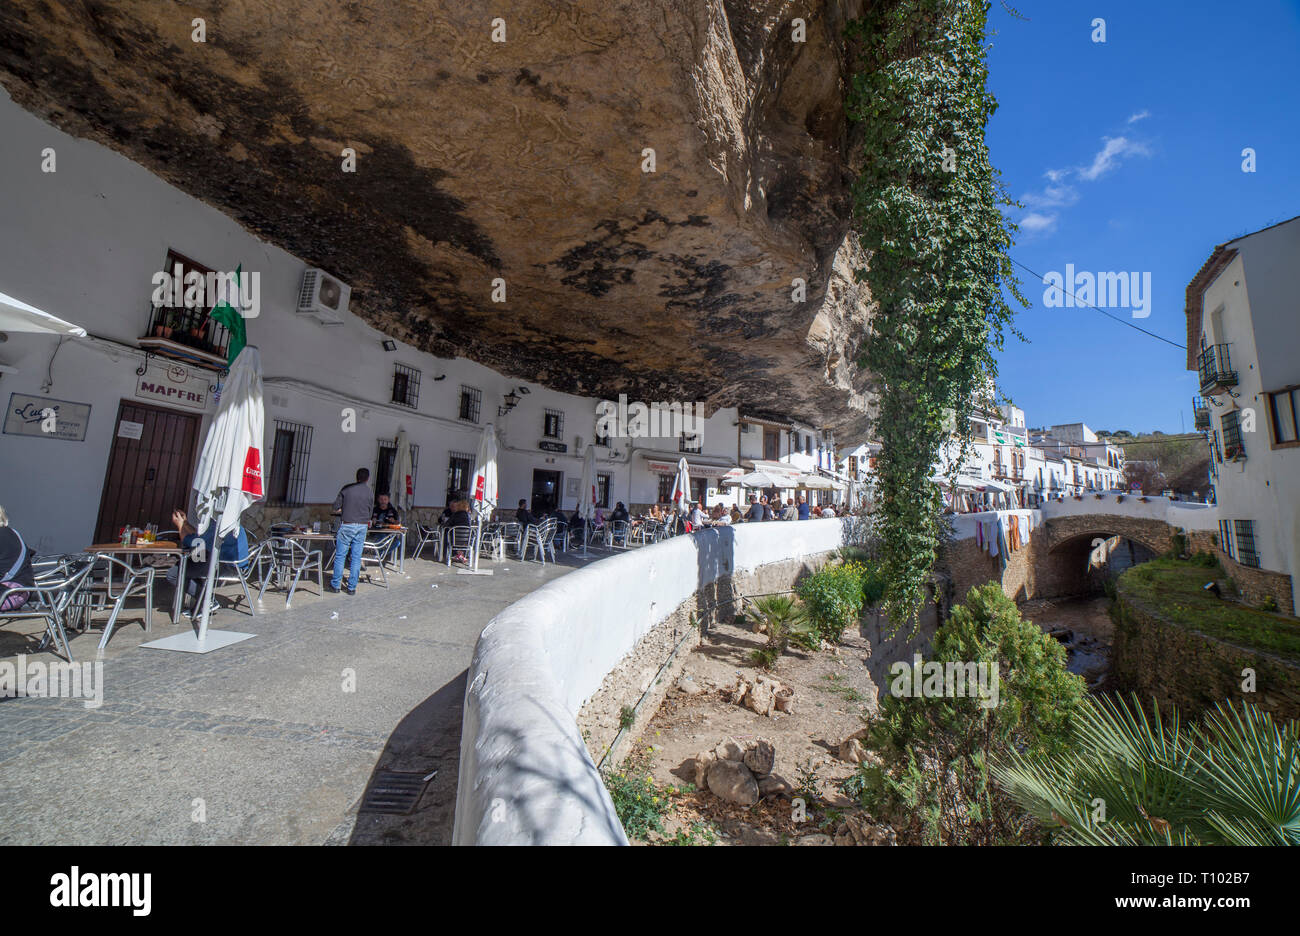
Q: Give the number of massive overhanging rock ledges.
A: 1